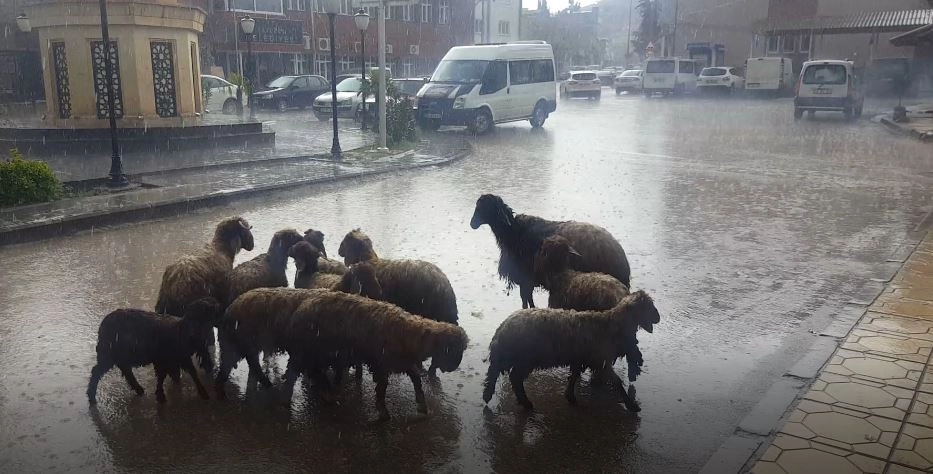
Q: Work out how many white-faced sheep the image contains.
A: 0